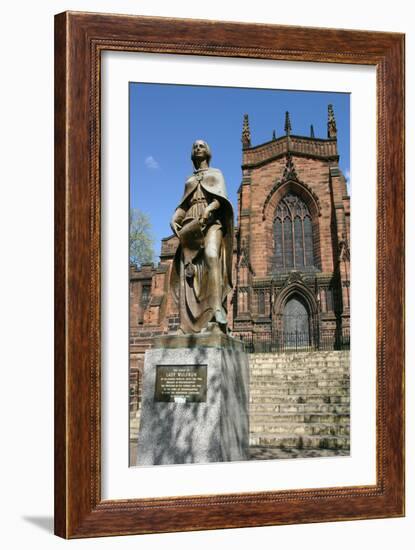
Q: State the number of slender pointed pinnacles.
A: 5